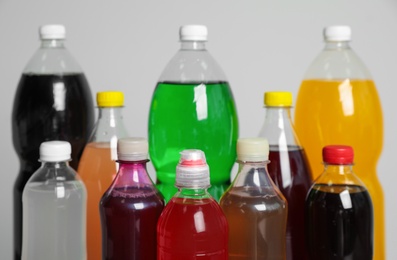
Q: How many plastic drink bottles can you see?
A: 10